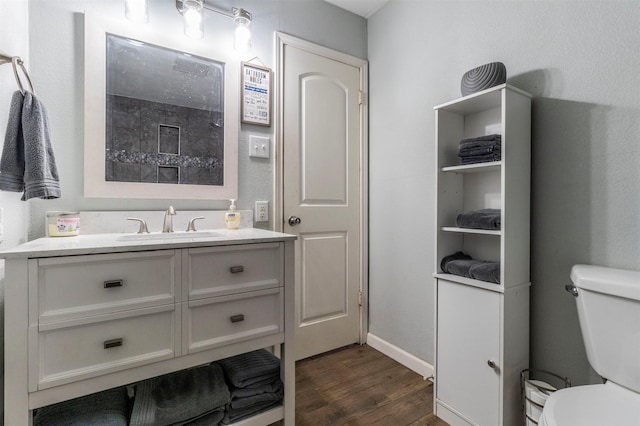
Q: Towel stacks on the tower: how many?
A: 3